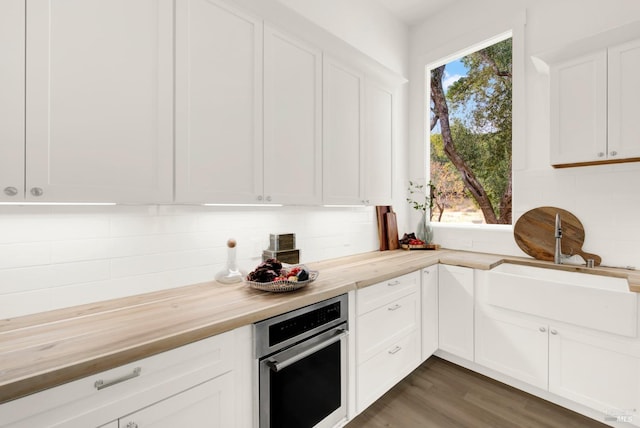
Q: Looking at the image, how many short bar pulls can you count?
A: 4